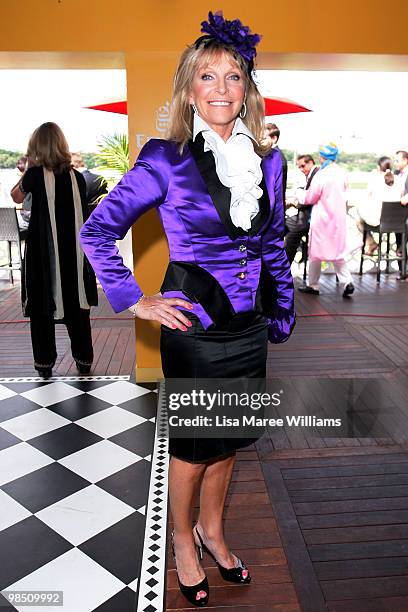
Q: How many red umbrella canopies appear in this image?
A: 2